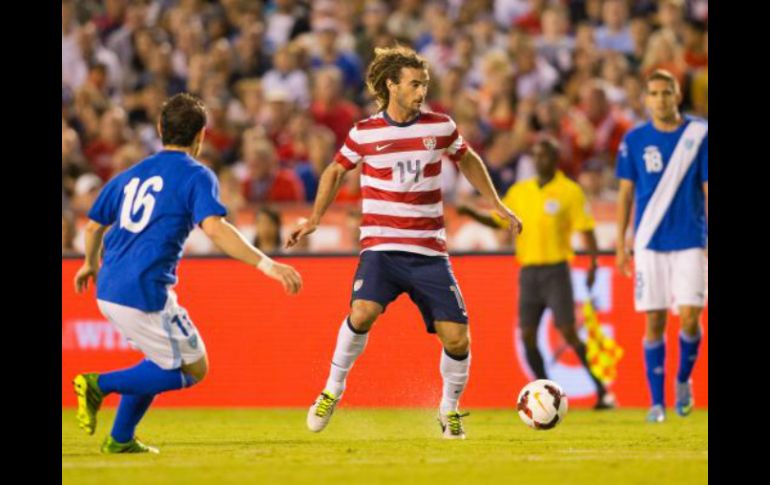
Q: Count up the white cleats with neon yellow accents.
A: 2